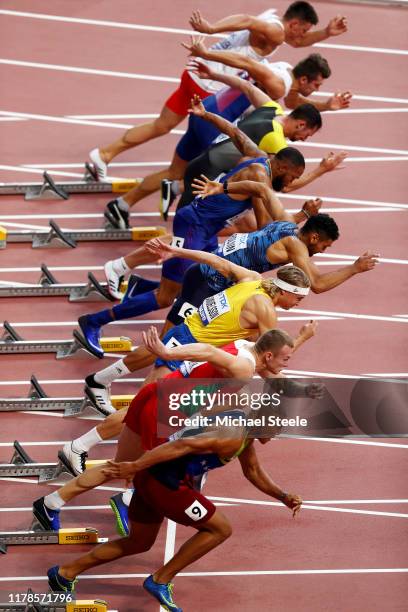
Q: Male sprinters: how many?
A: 8